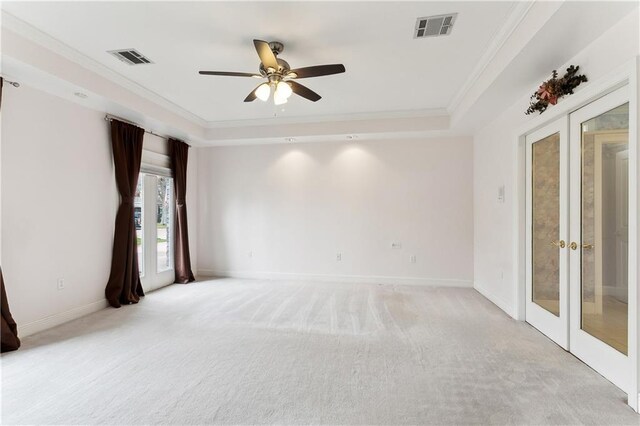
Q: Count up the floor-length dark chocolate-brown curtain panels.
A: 3